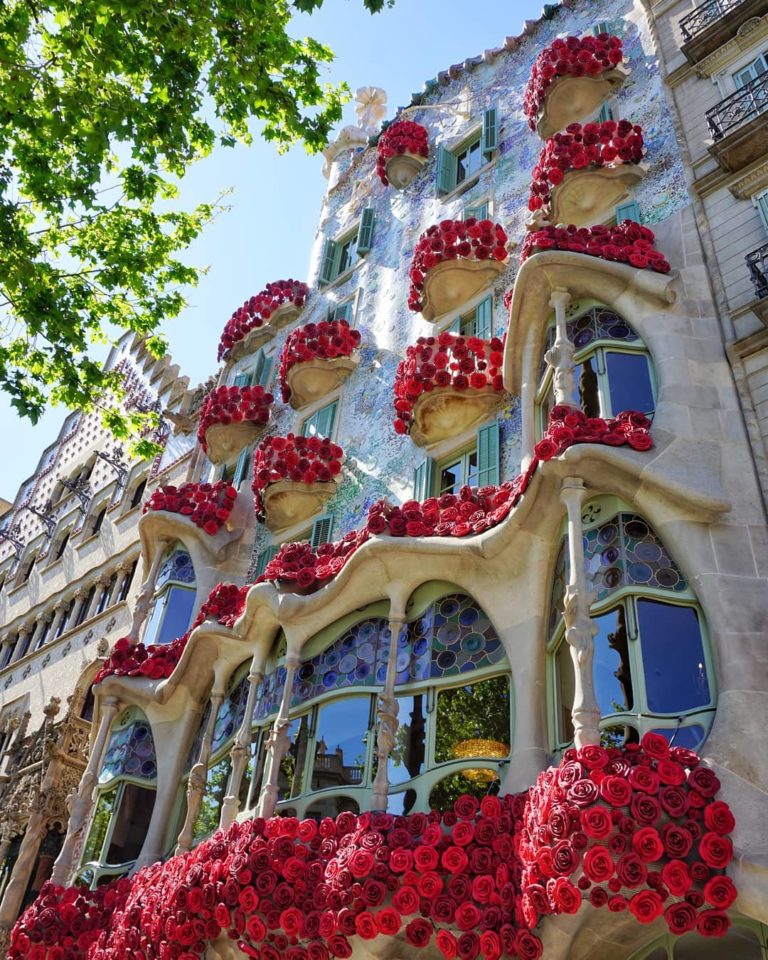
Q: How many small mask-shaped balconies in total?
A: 9